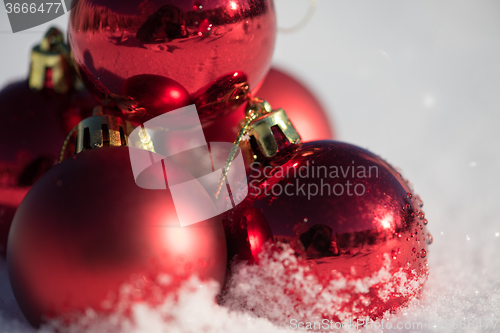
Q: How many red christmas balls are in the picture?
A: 5